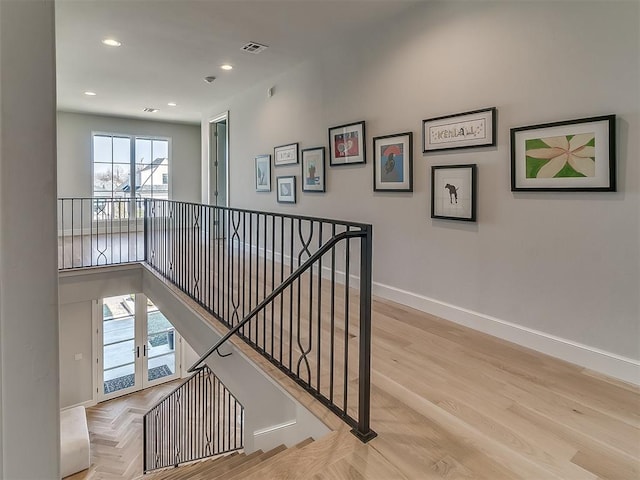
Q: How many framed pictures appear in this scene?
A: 9